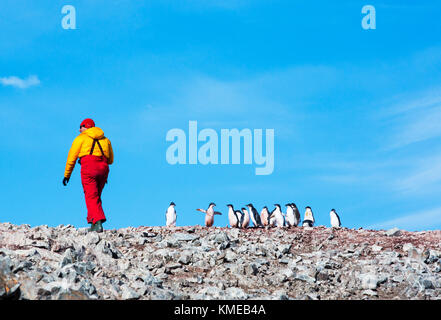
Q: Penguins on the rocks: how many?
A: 12